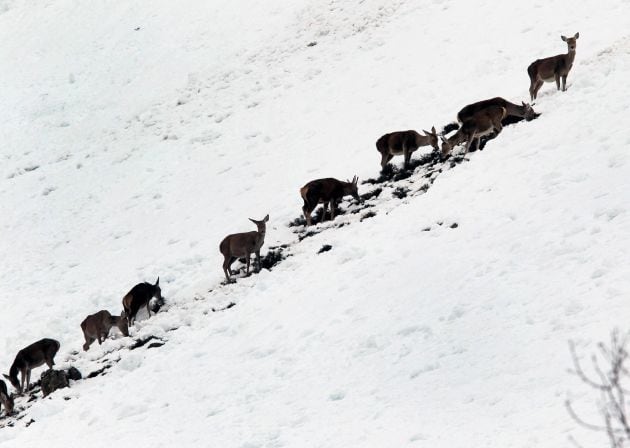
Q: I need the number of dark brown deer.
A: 10